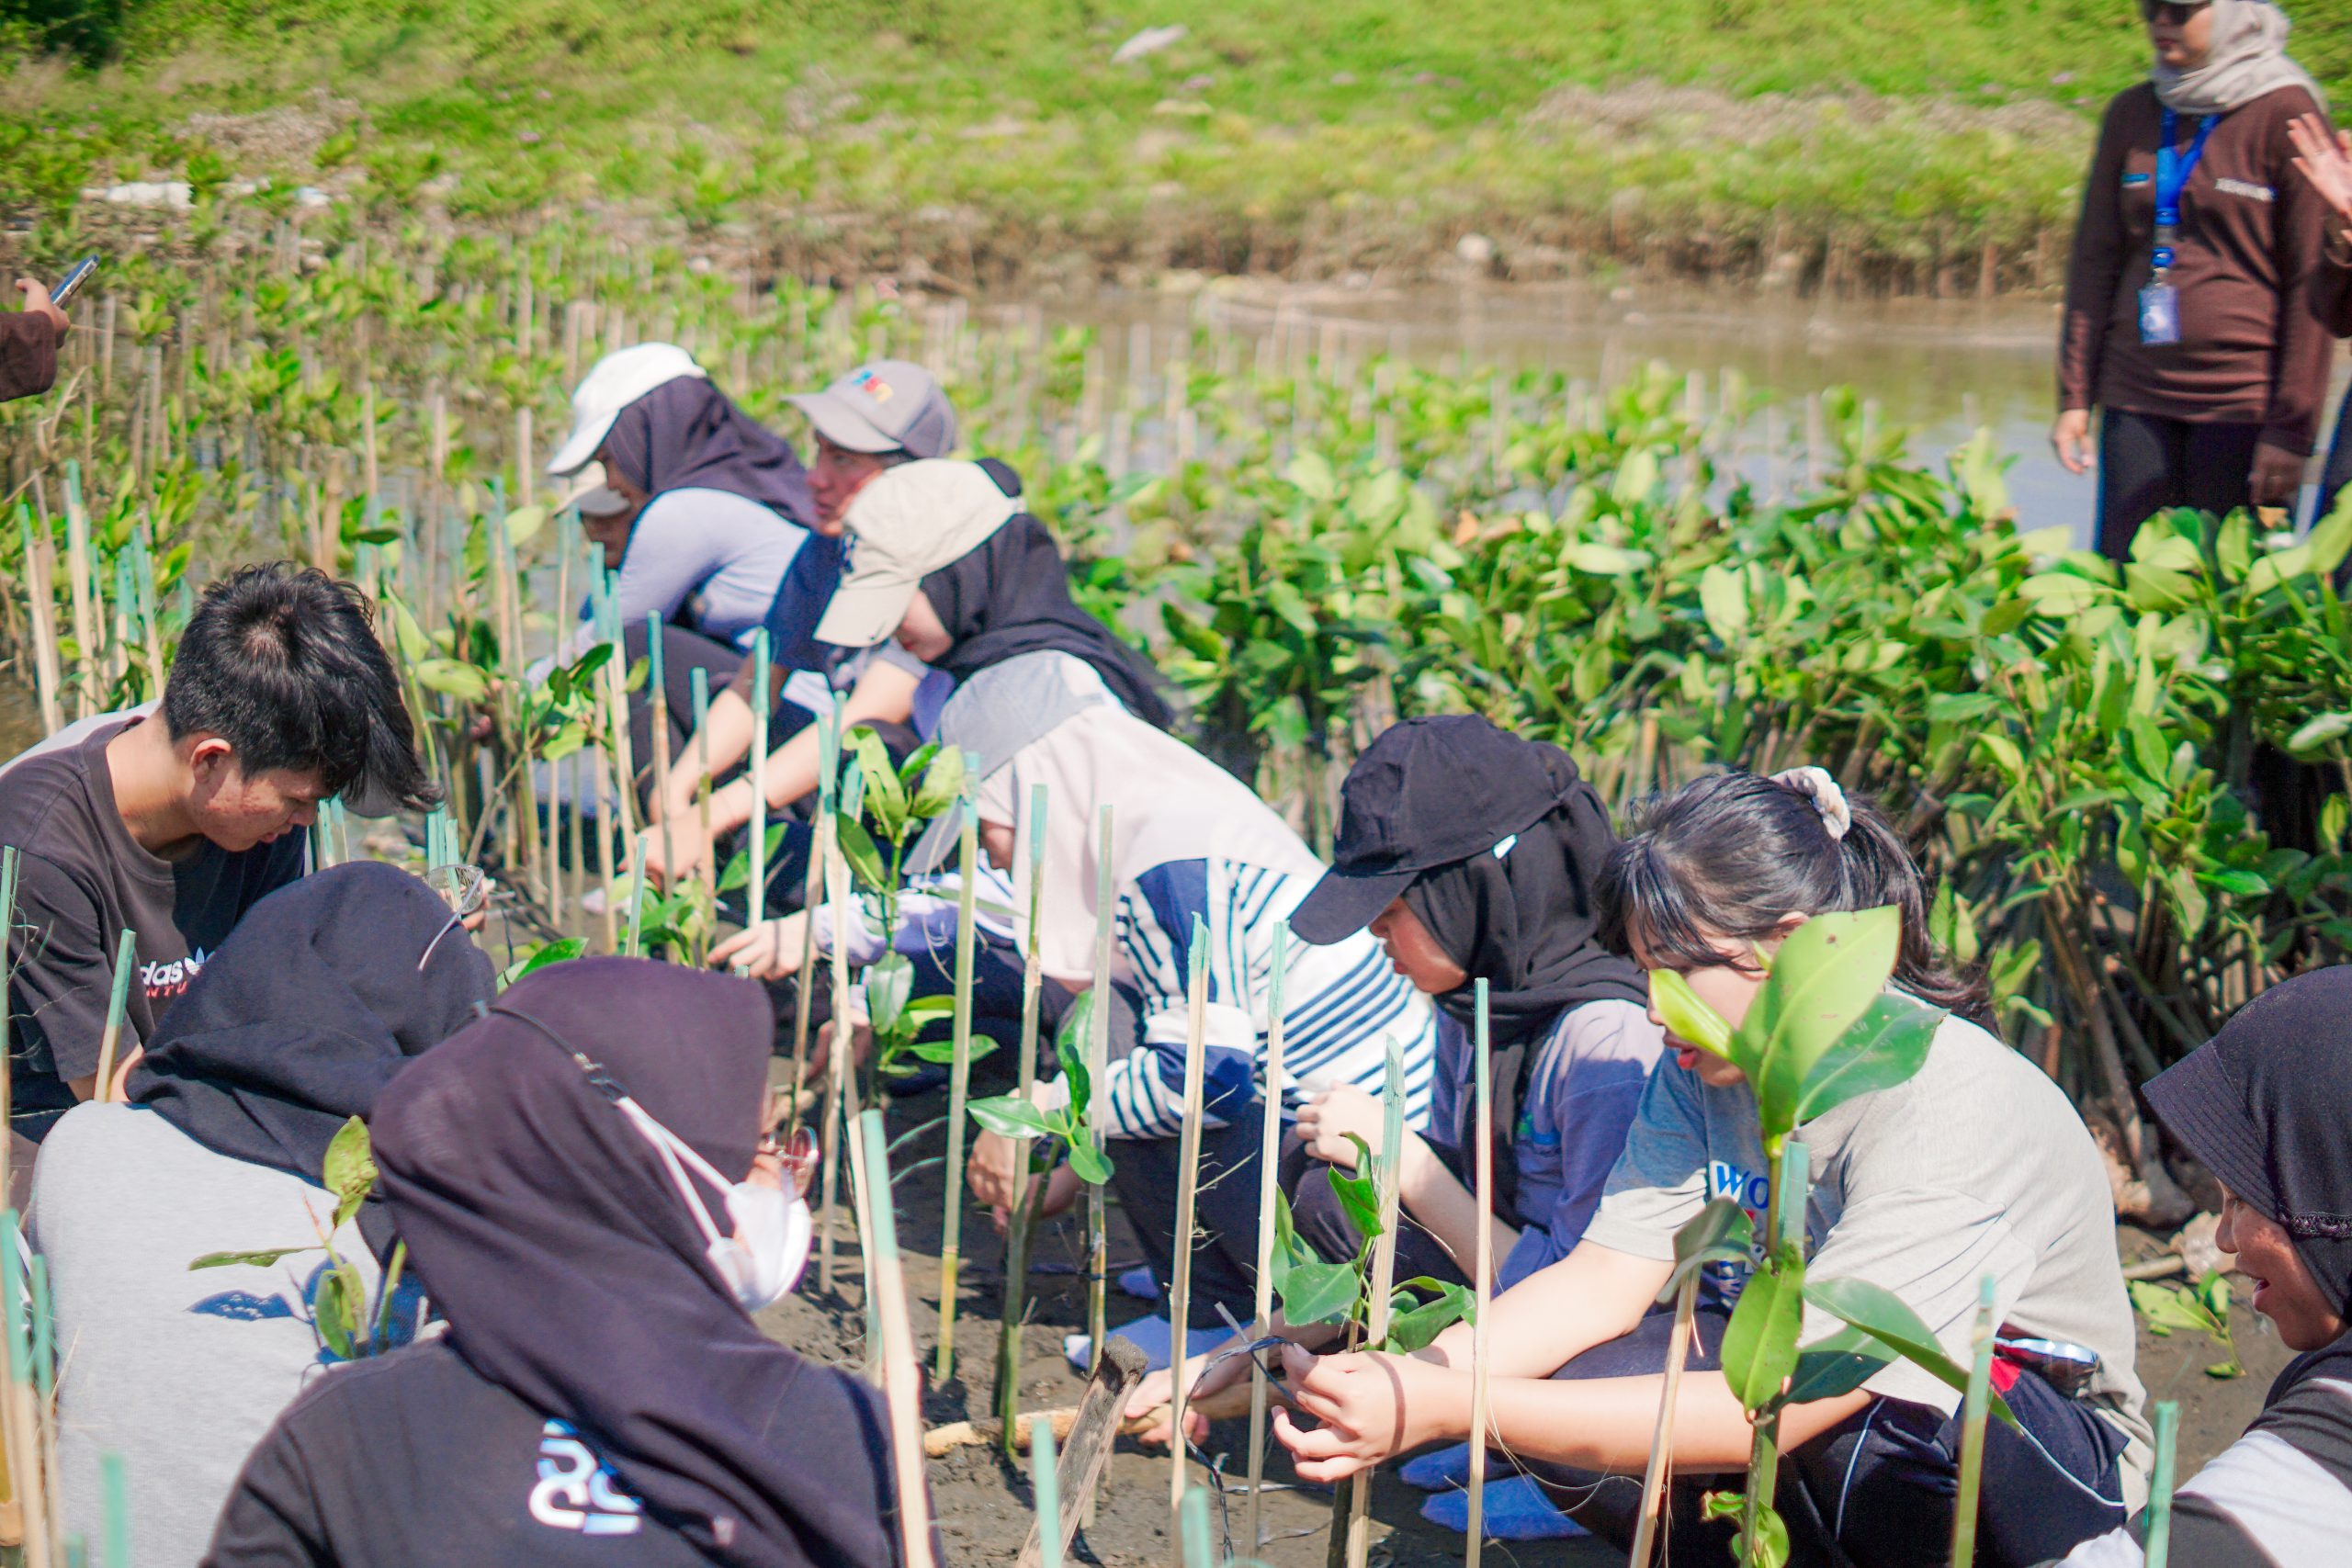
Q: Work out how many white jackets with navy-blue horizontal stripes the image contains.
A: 1